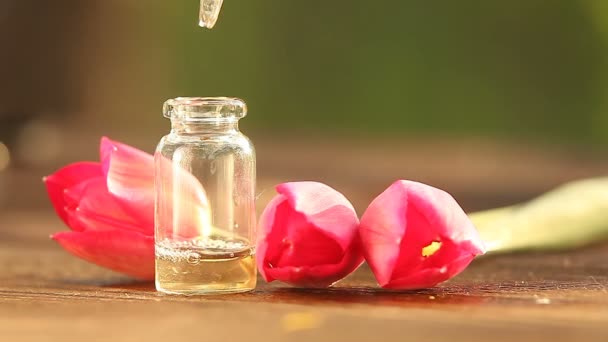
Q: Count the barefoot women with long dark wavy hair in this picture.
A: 0